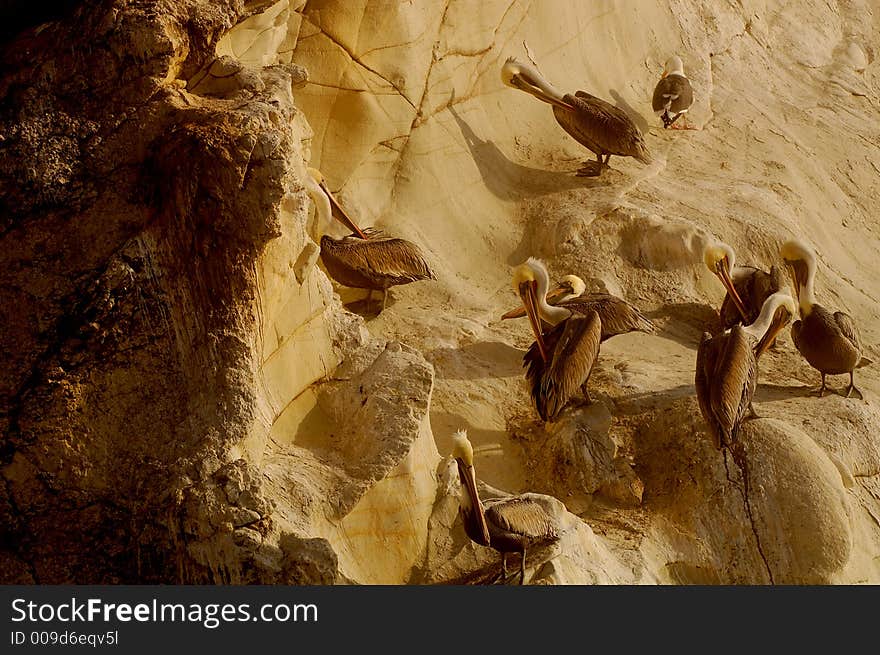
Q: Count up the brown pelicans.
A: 8